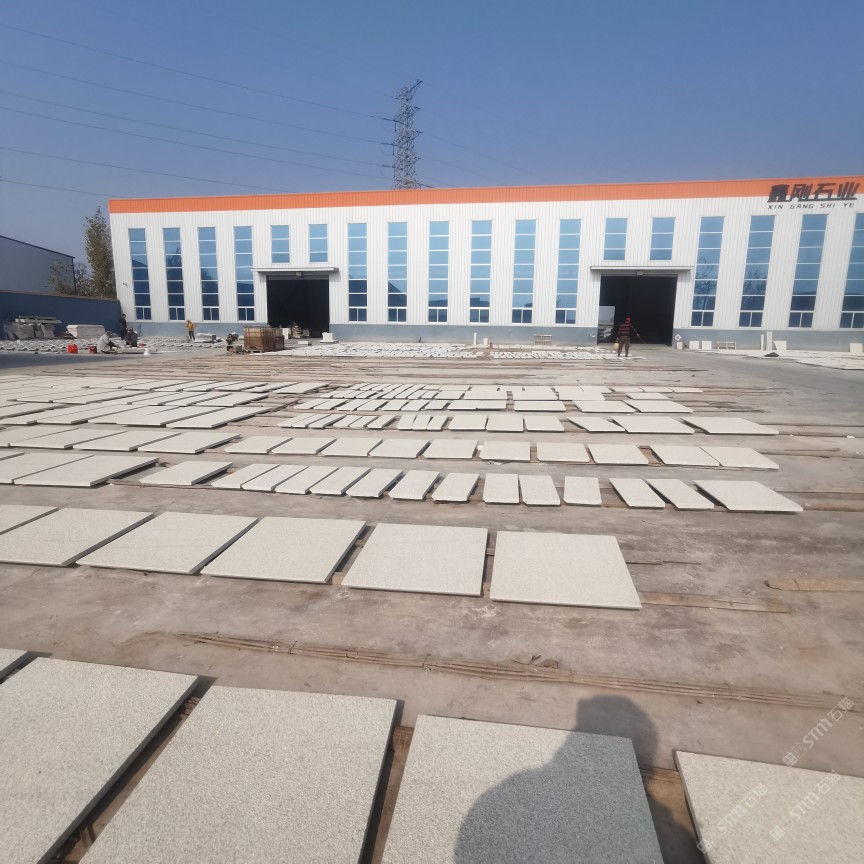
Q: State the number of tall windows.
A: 14